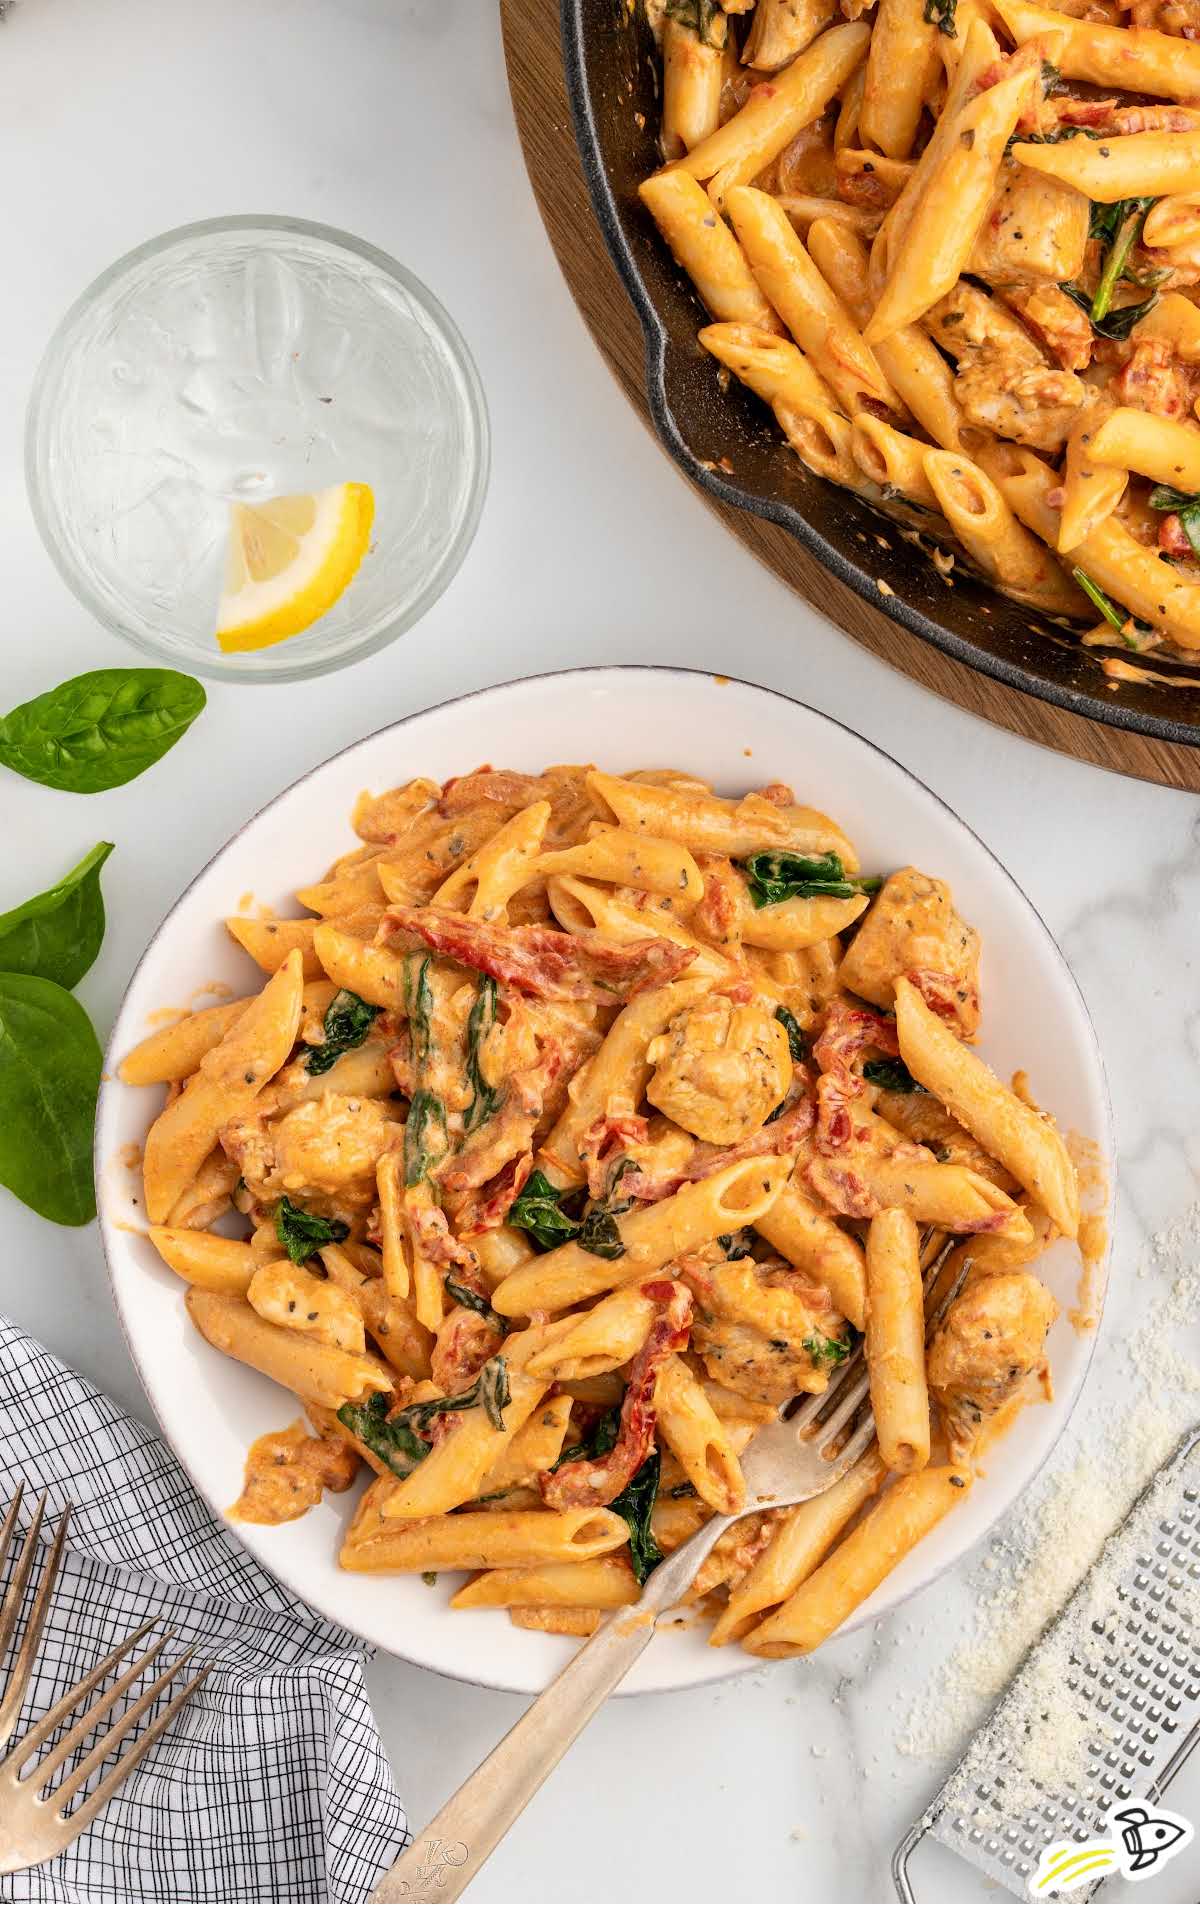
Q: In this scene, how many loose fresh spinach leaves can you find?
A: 3